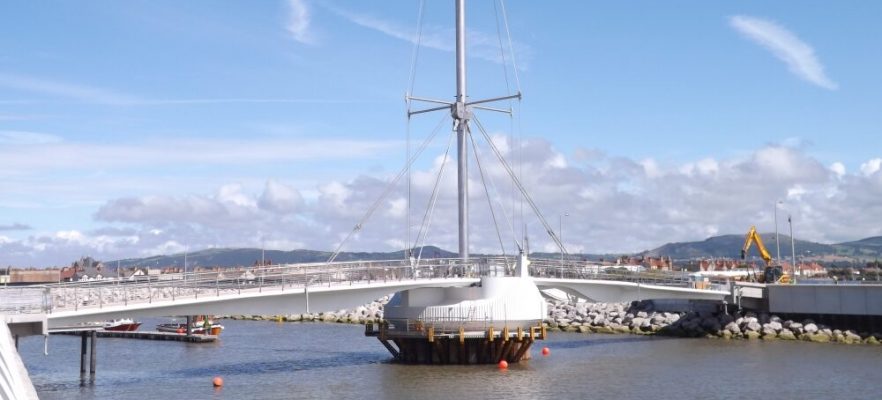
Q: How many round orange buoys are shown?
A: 3